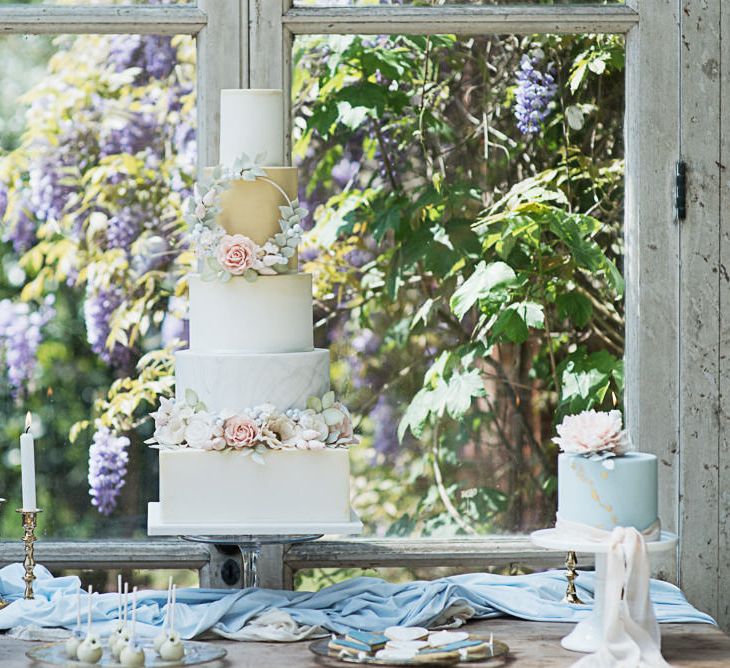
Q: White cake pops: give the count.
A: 7